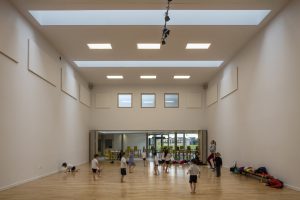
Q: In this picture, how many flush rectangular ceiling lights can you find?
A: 6